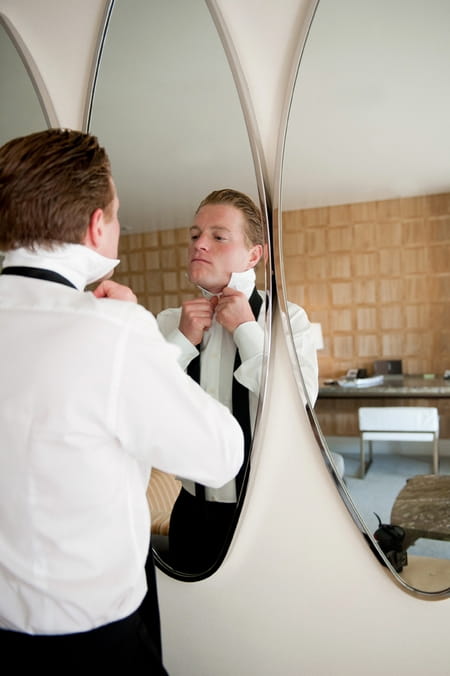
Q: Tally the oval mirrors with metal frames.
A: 3